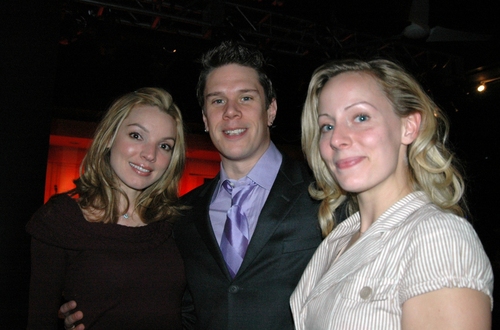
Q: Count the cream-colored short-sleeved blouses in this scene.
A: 1